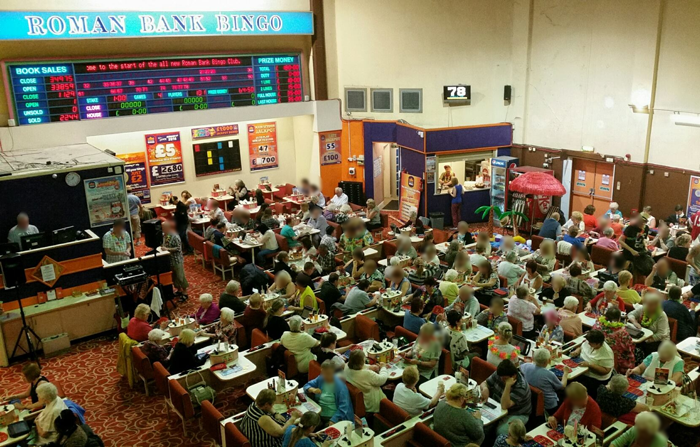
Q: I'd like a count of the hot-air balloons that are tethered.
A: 0